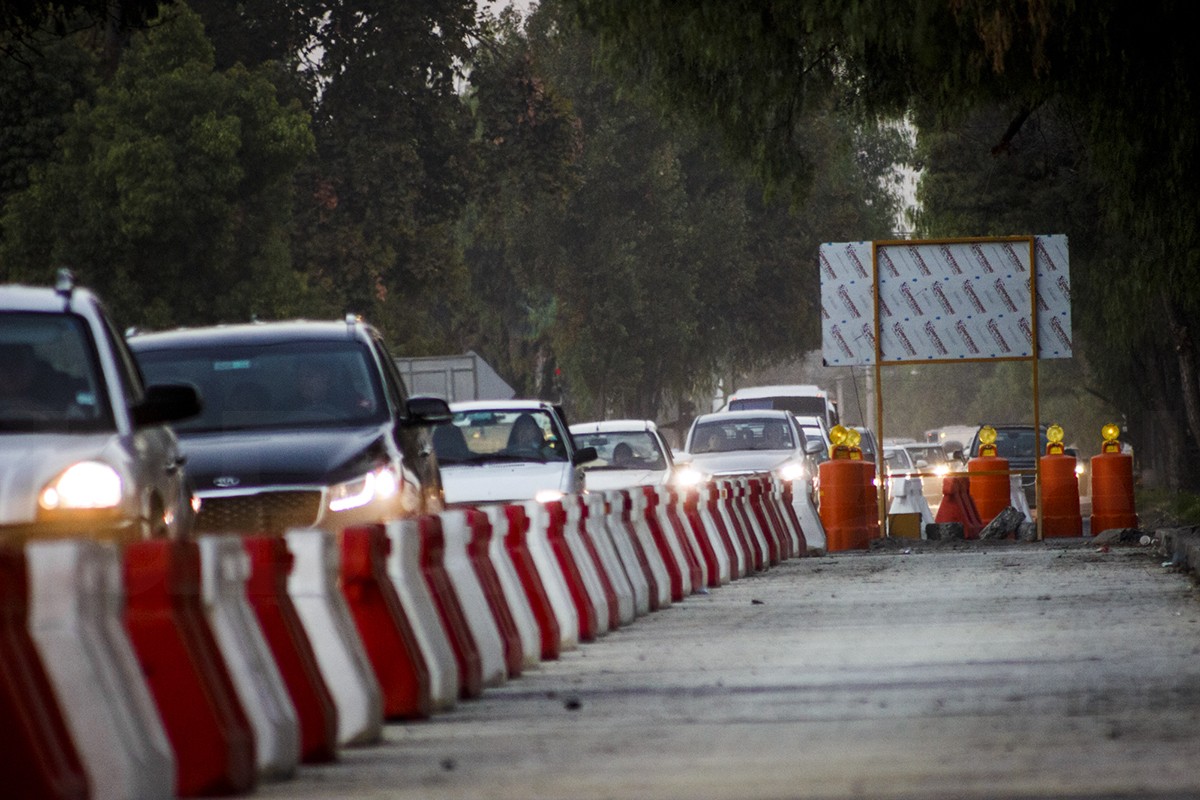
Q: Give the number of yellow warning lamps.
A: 5